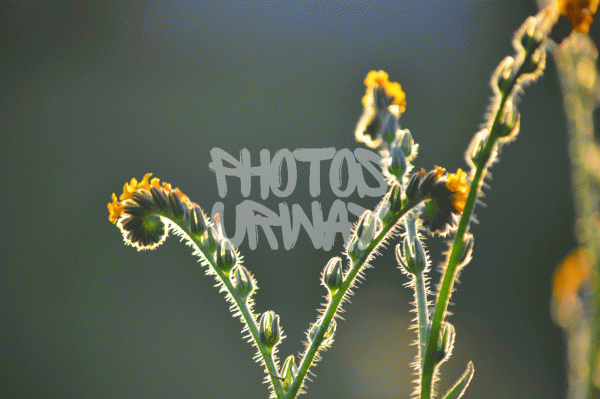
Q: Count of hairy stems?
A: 4